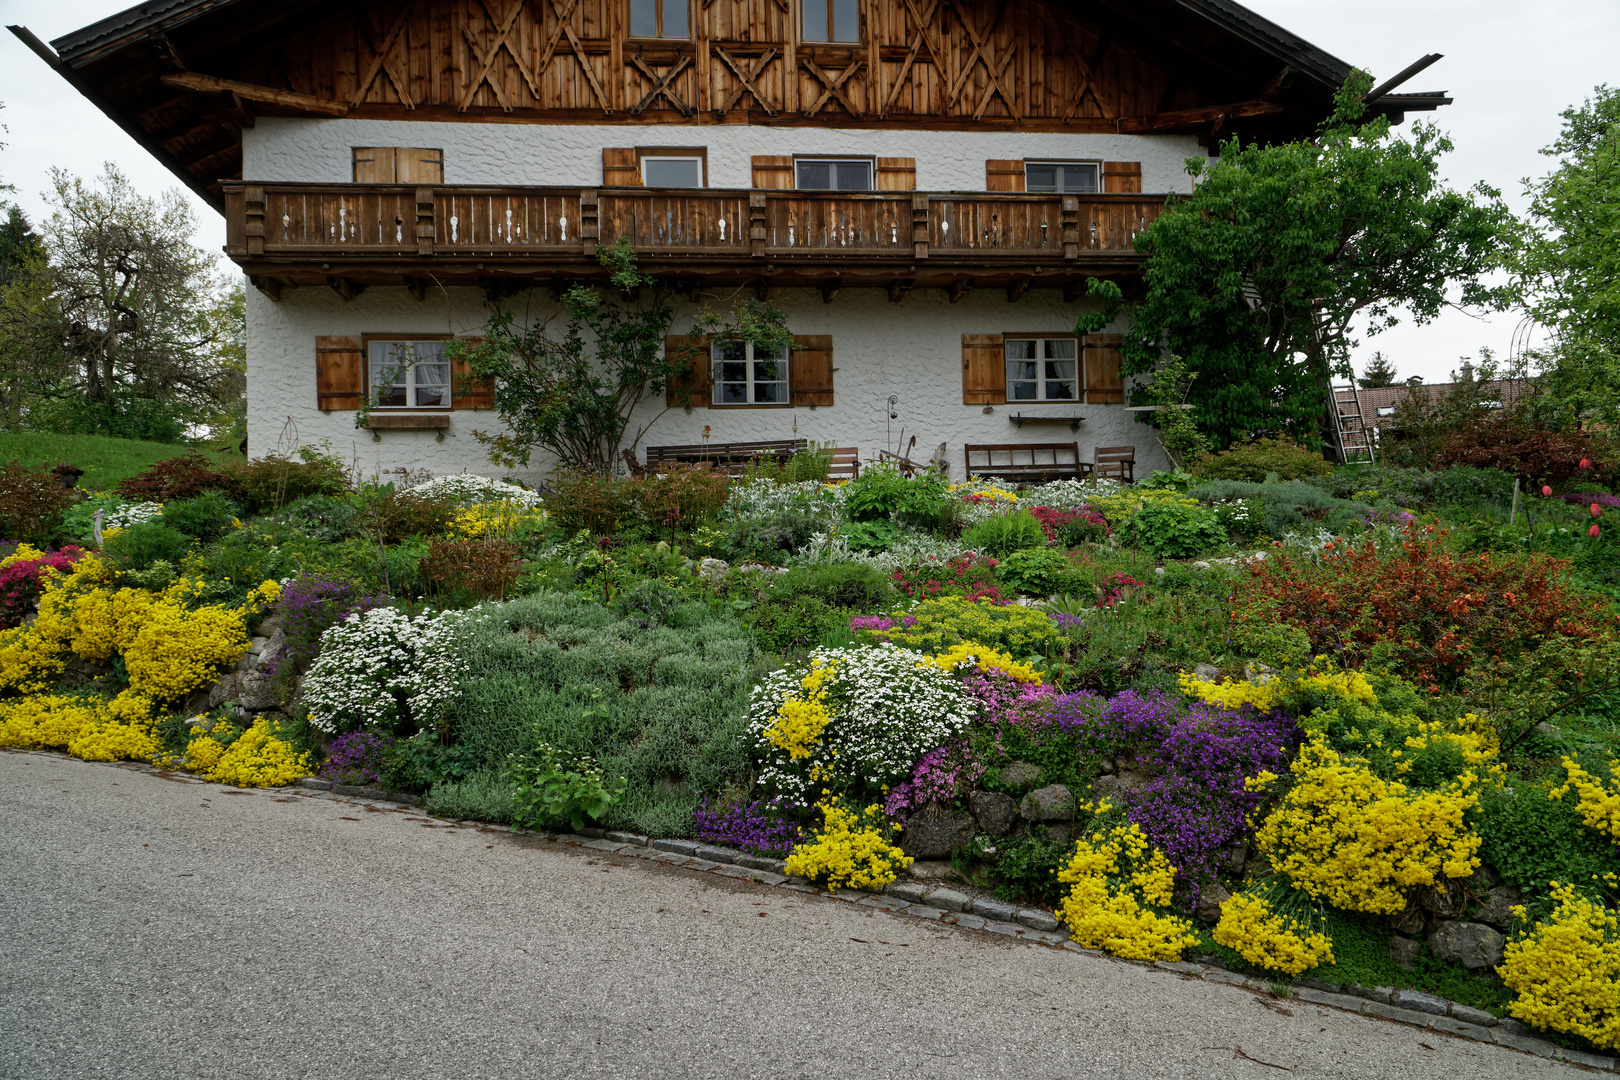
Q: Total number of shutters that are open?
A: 11